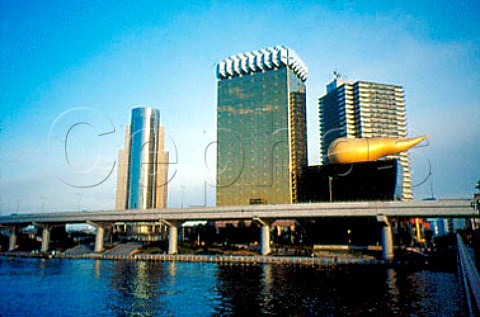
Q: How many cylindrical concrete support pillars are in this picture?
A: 6